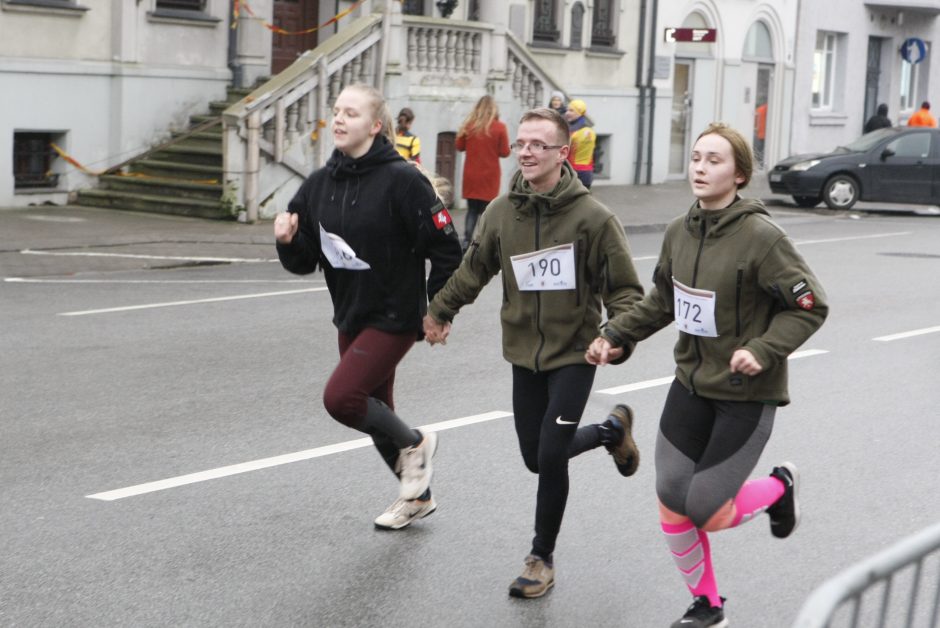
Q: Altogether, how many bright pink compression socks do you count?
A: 2